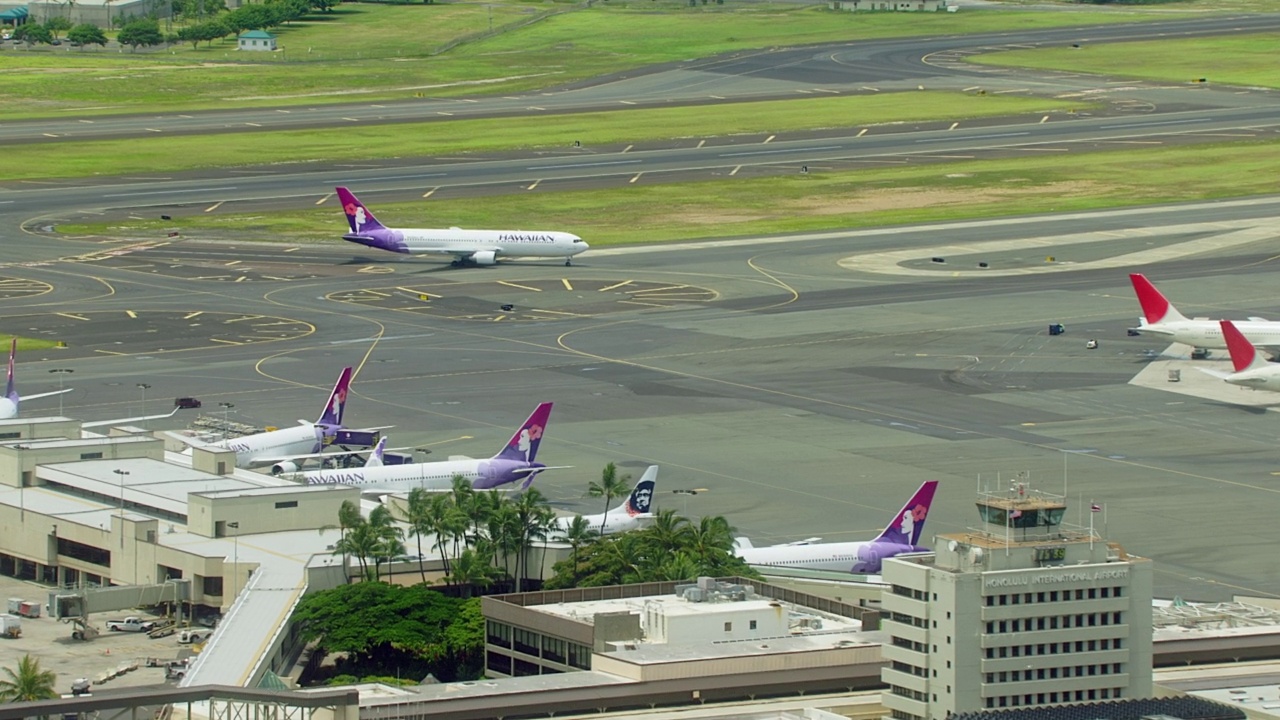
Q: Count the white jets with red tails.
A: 2